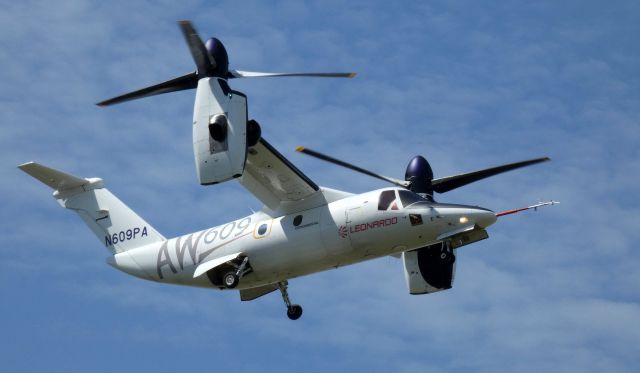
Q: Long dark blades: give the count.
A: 5